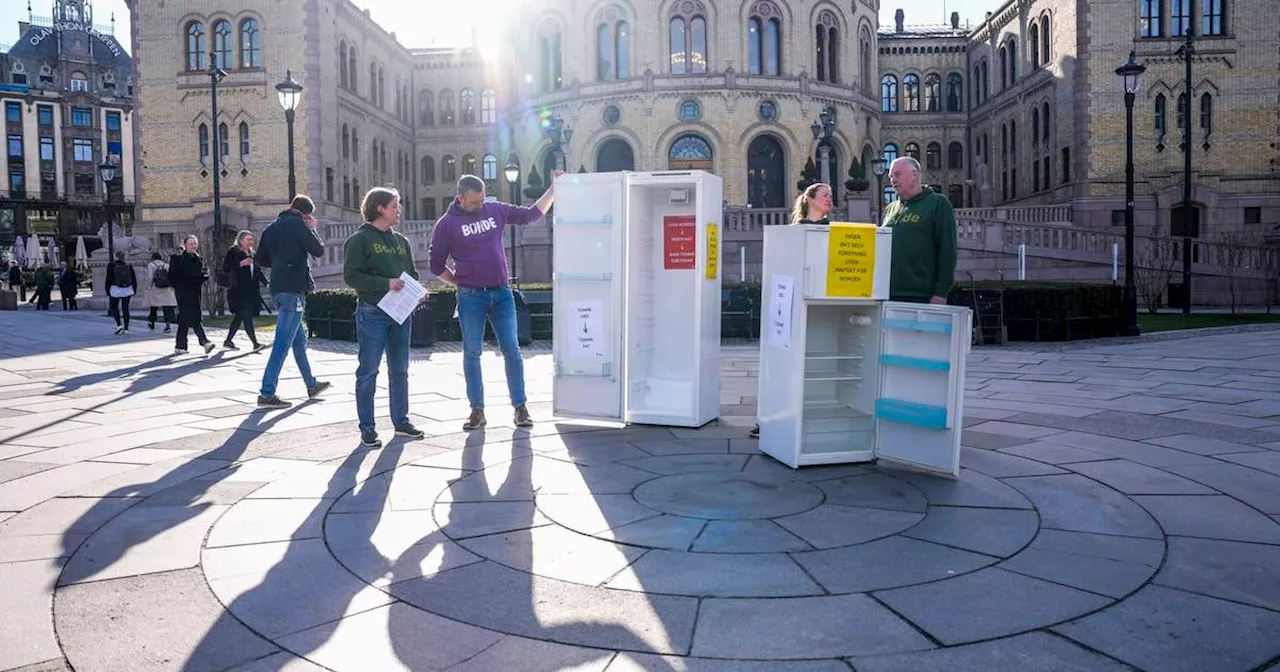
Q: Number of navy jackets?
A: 1